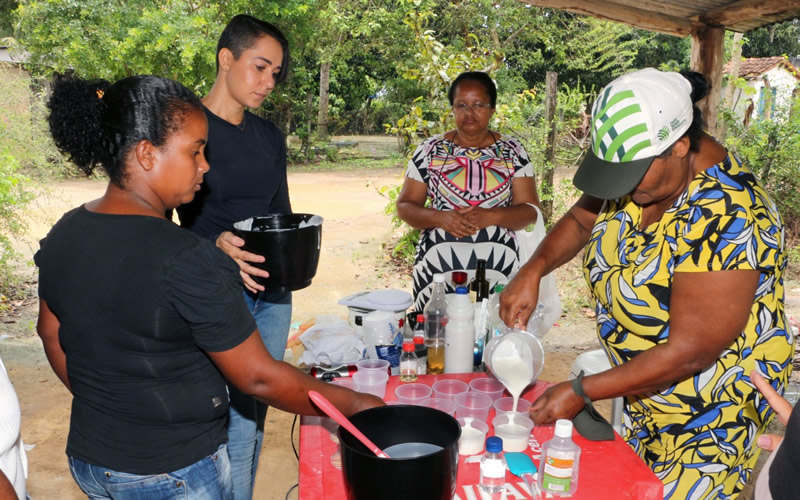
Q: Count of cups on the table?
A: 12